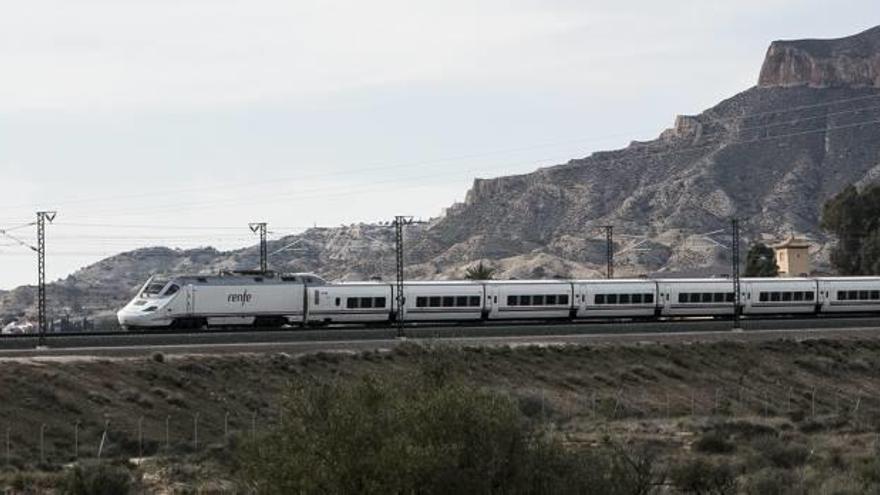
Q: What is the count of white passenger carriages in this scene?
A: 7